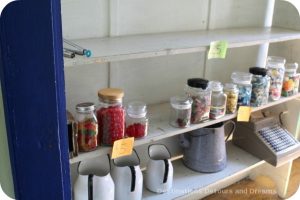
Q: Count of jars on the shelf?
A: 11